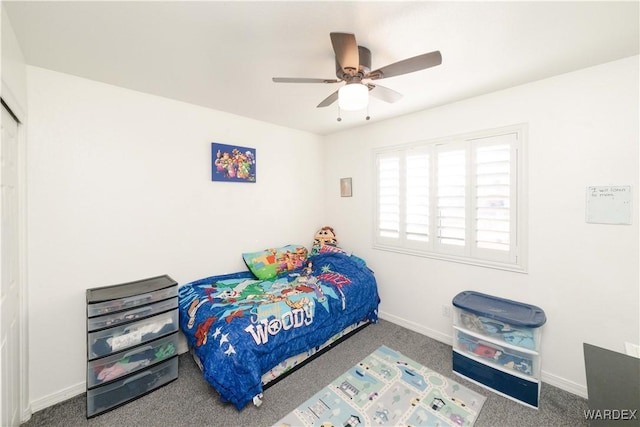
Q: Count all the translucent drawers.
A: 7